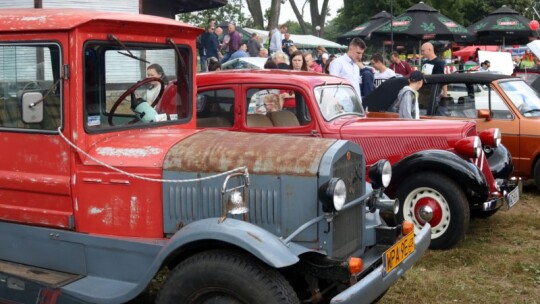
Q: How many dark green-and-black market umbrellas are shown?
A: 3